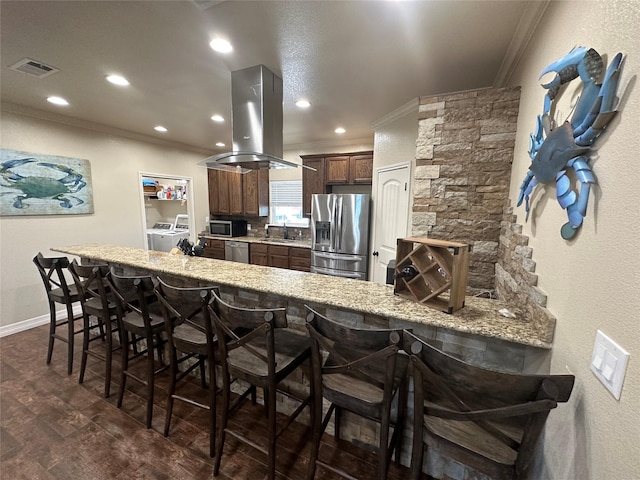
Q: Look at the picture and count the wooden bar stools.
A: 7